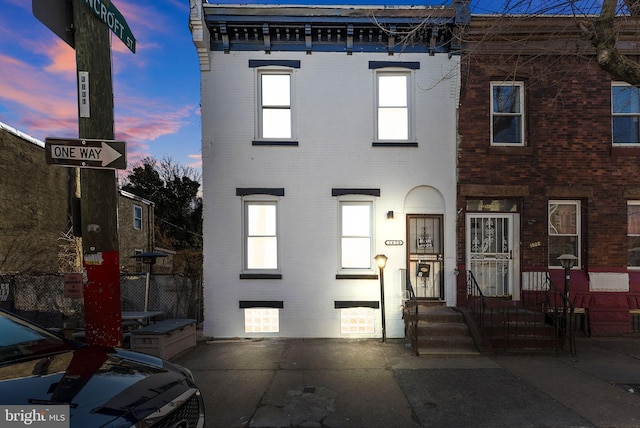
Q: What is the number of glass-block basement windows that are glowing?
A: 2